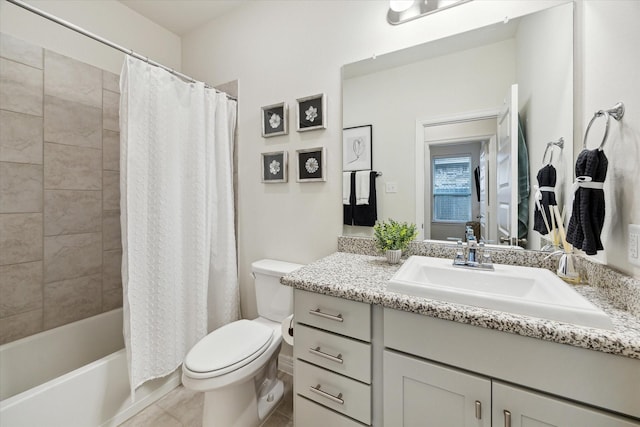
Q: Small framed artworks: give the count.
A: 4